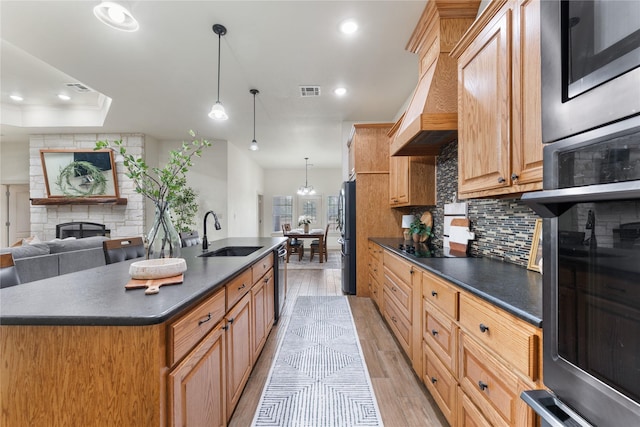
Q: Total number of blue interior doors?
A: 0